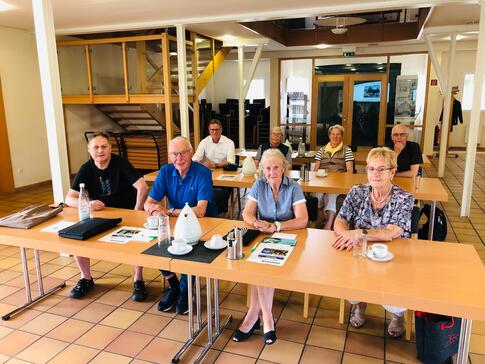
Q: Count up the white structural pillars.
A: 5